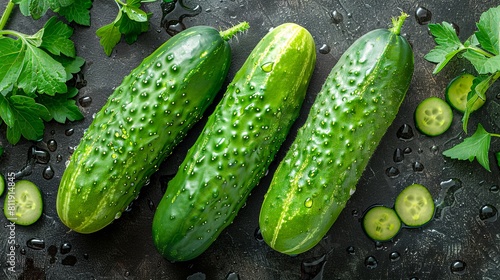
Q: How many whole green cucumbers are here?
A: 3